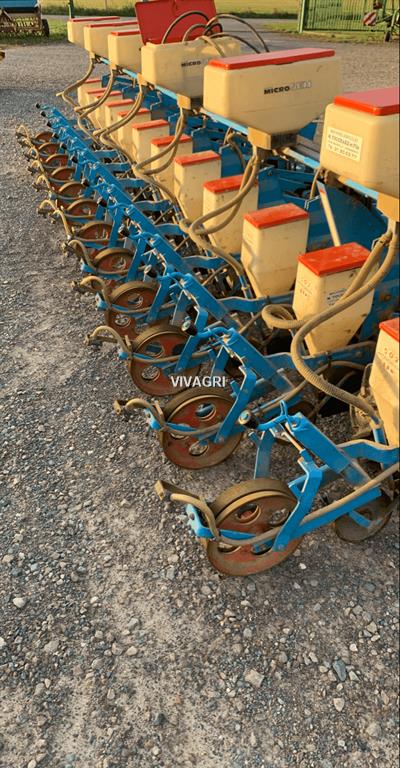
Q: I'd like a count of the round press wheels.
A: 12